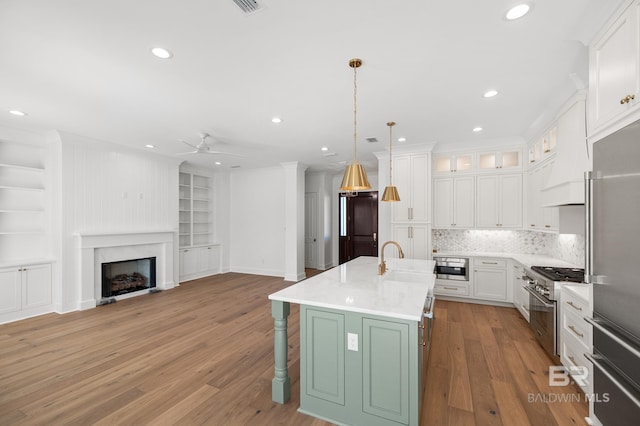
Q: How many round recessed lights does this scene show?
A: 10